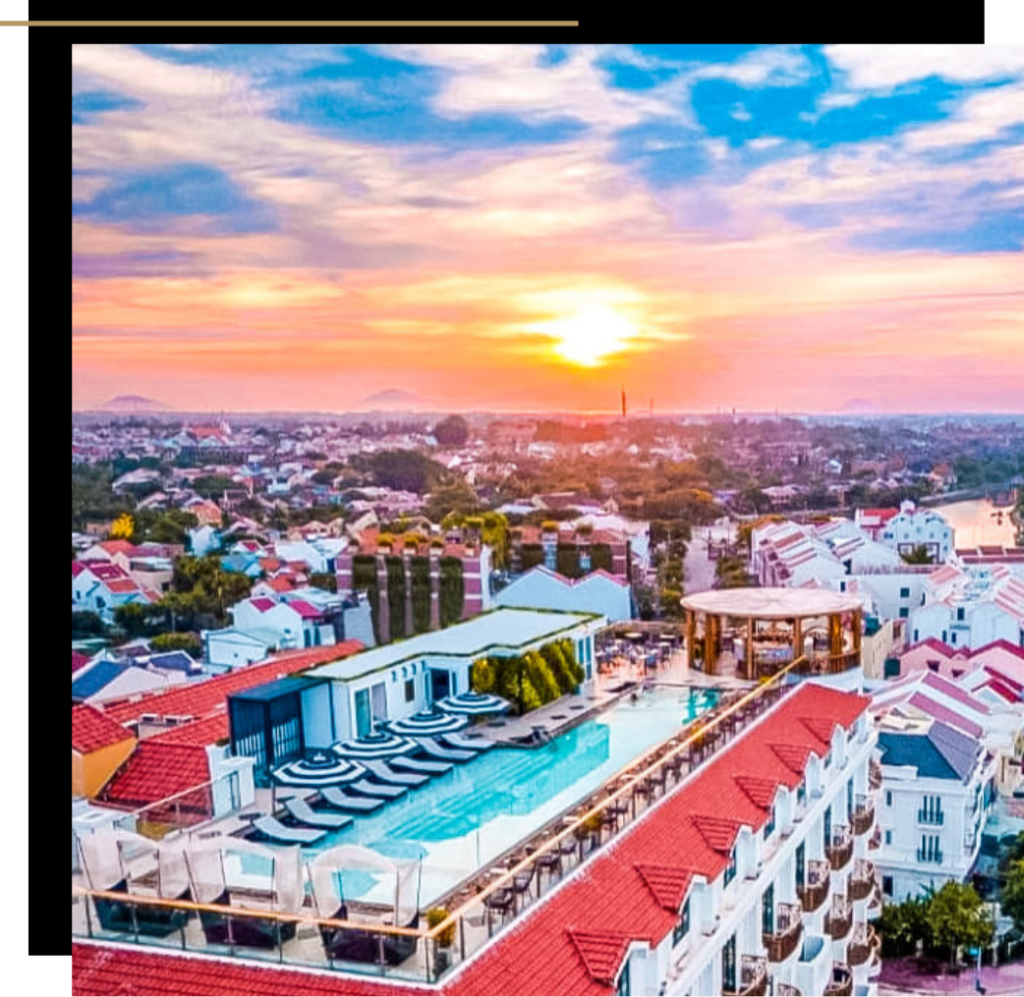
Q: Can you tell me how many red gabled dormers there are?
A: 6